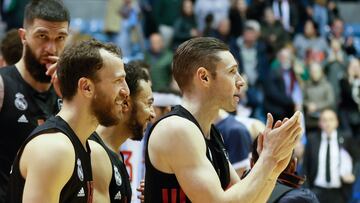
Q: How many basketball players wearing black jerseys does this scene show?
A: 4